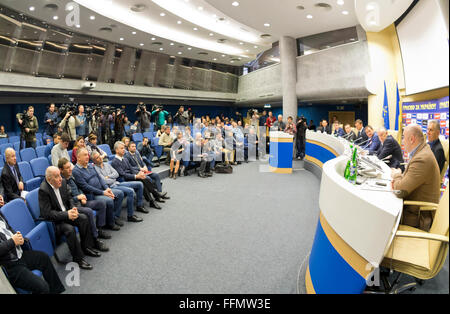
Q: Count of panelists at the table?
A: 8